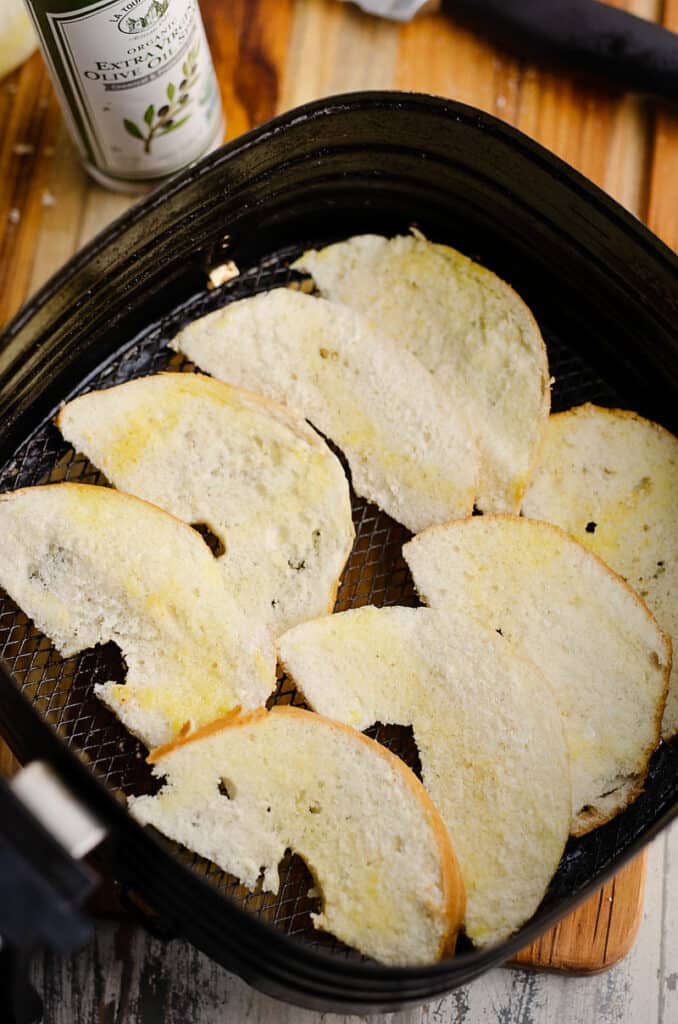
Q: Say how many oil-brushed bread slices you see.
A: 8